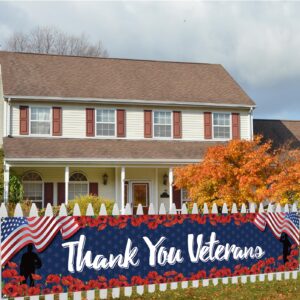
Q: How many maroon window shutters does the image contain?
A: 12